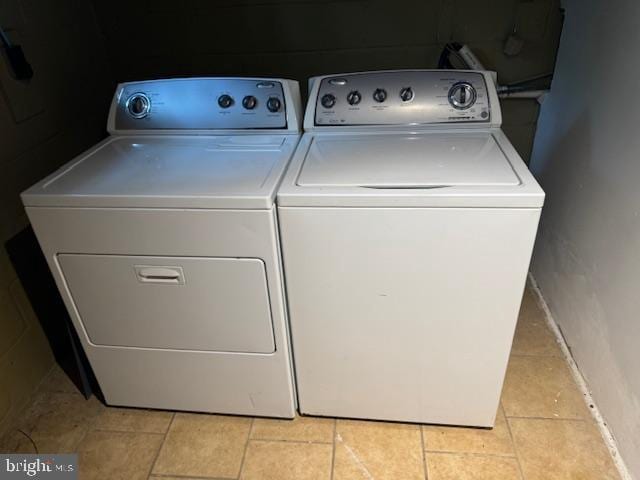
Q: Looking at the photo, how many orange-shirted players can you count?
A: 0